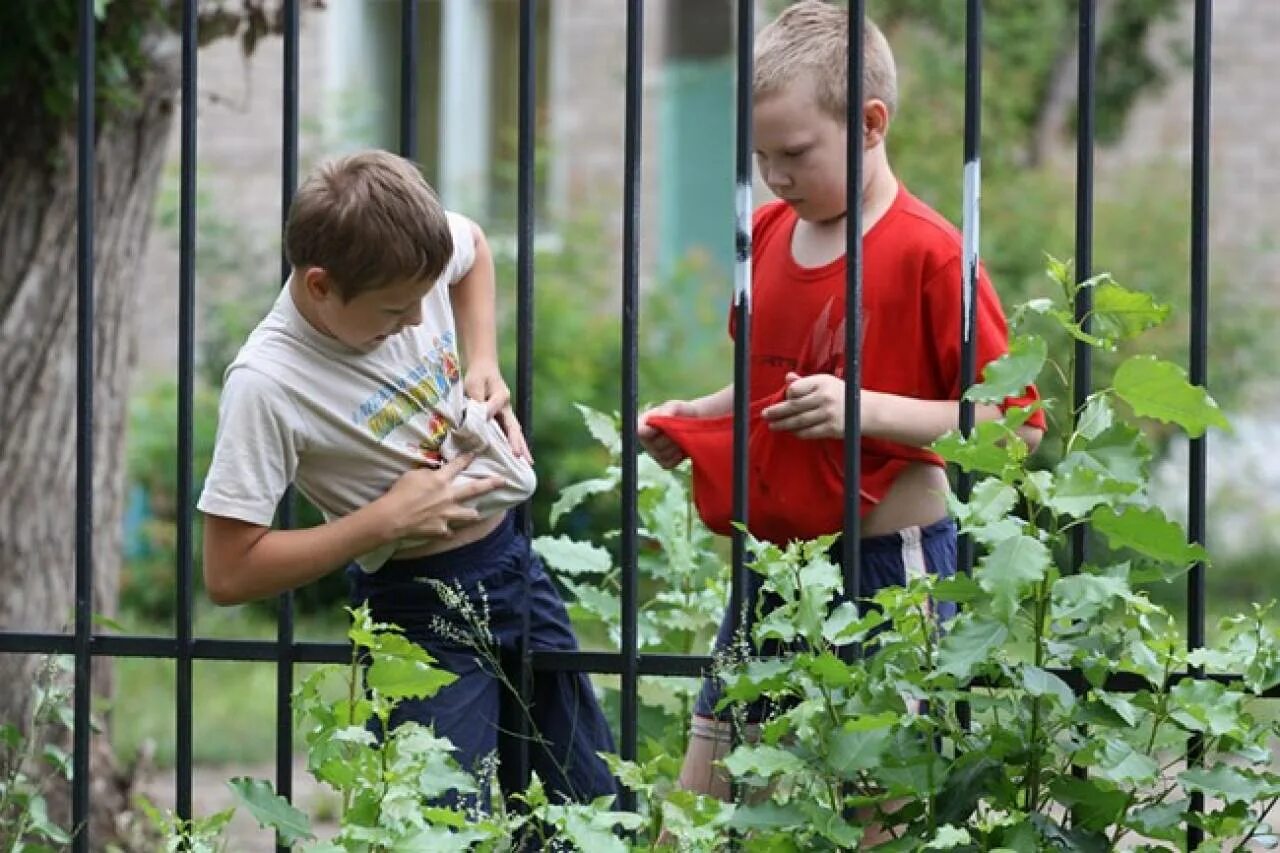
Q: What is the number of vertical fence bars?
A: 11